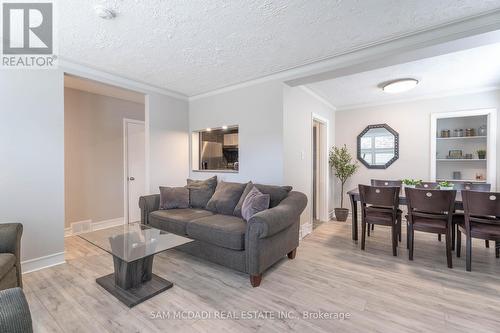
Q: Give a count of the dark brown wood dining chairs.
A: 6